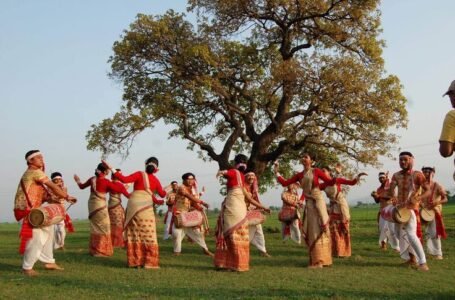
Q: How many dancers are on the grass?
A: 15